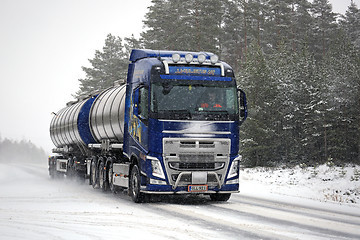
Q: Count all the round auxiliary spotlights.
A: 4